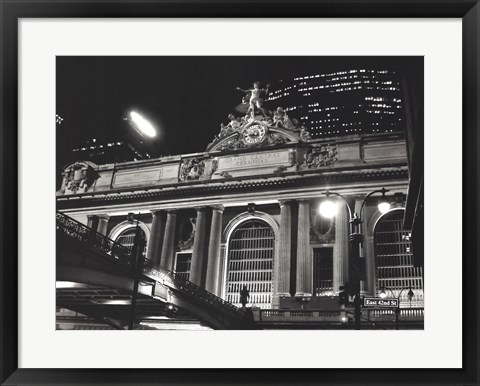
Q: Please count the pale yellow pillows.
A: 0